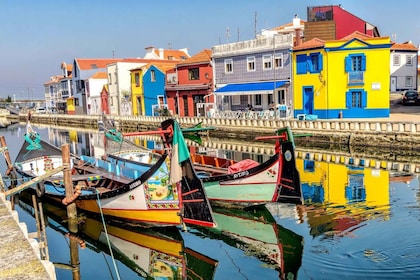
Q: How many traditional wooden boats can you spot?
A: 2